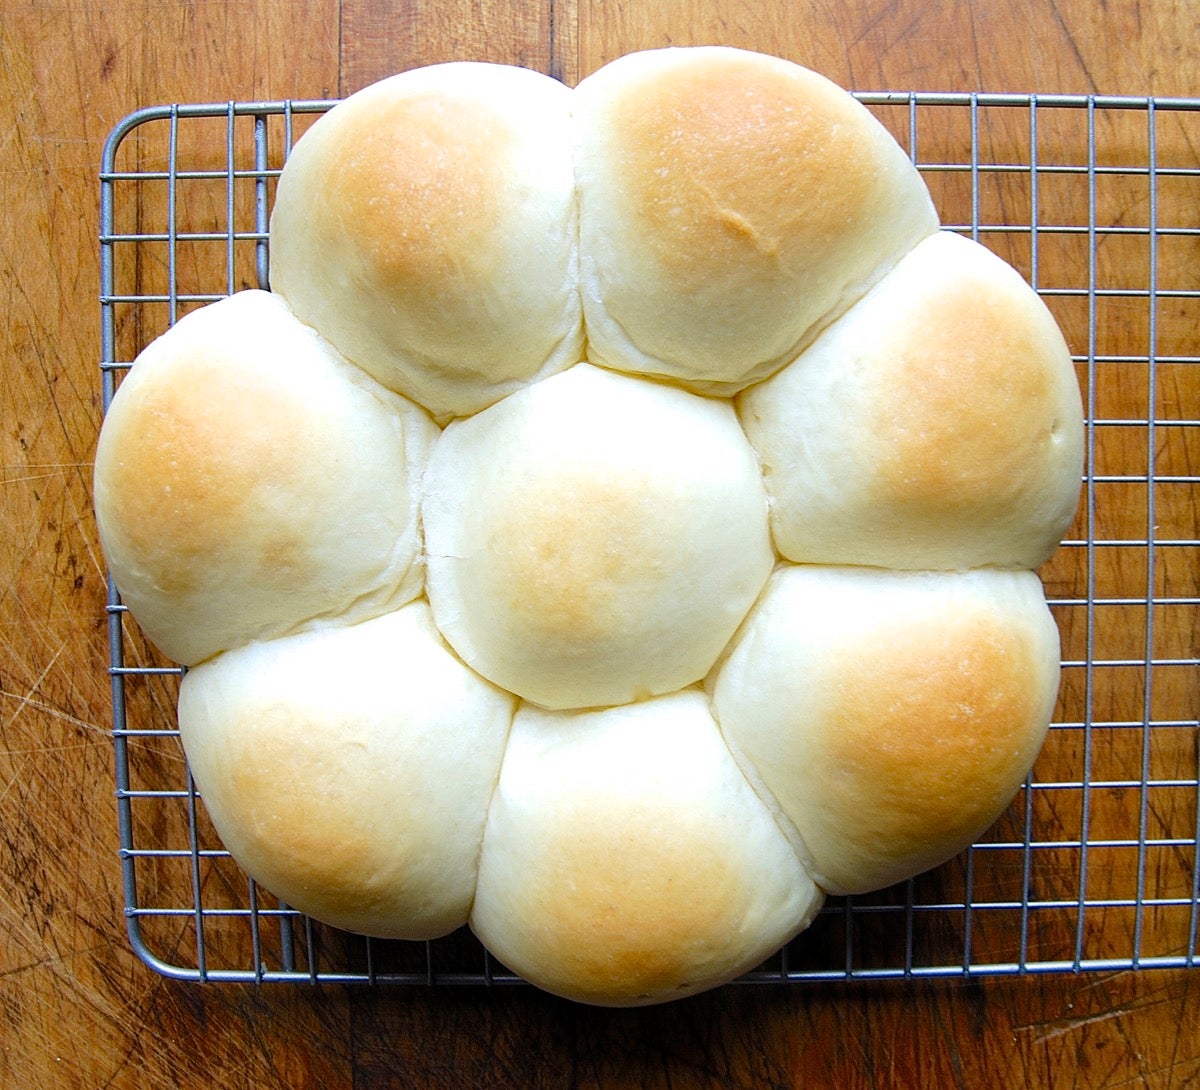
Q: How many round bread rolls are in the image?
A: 8